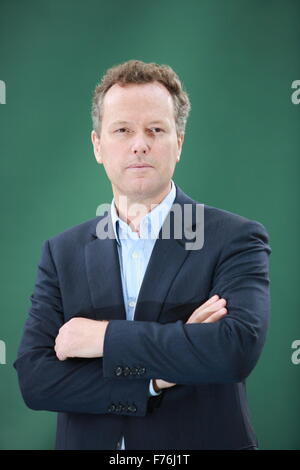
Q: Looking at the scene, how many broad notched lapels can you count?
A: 2